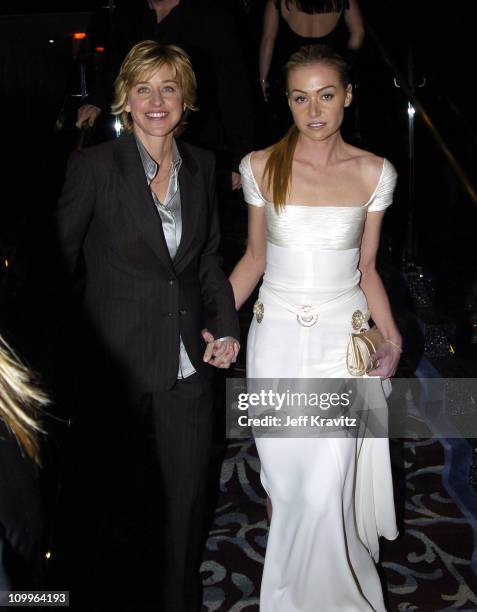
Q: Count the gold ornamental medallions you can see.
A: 2